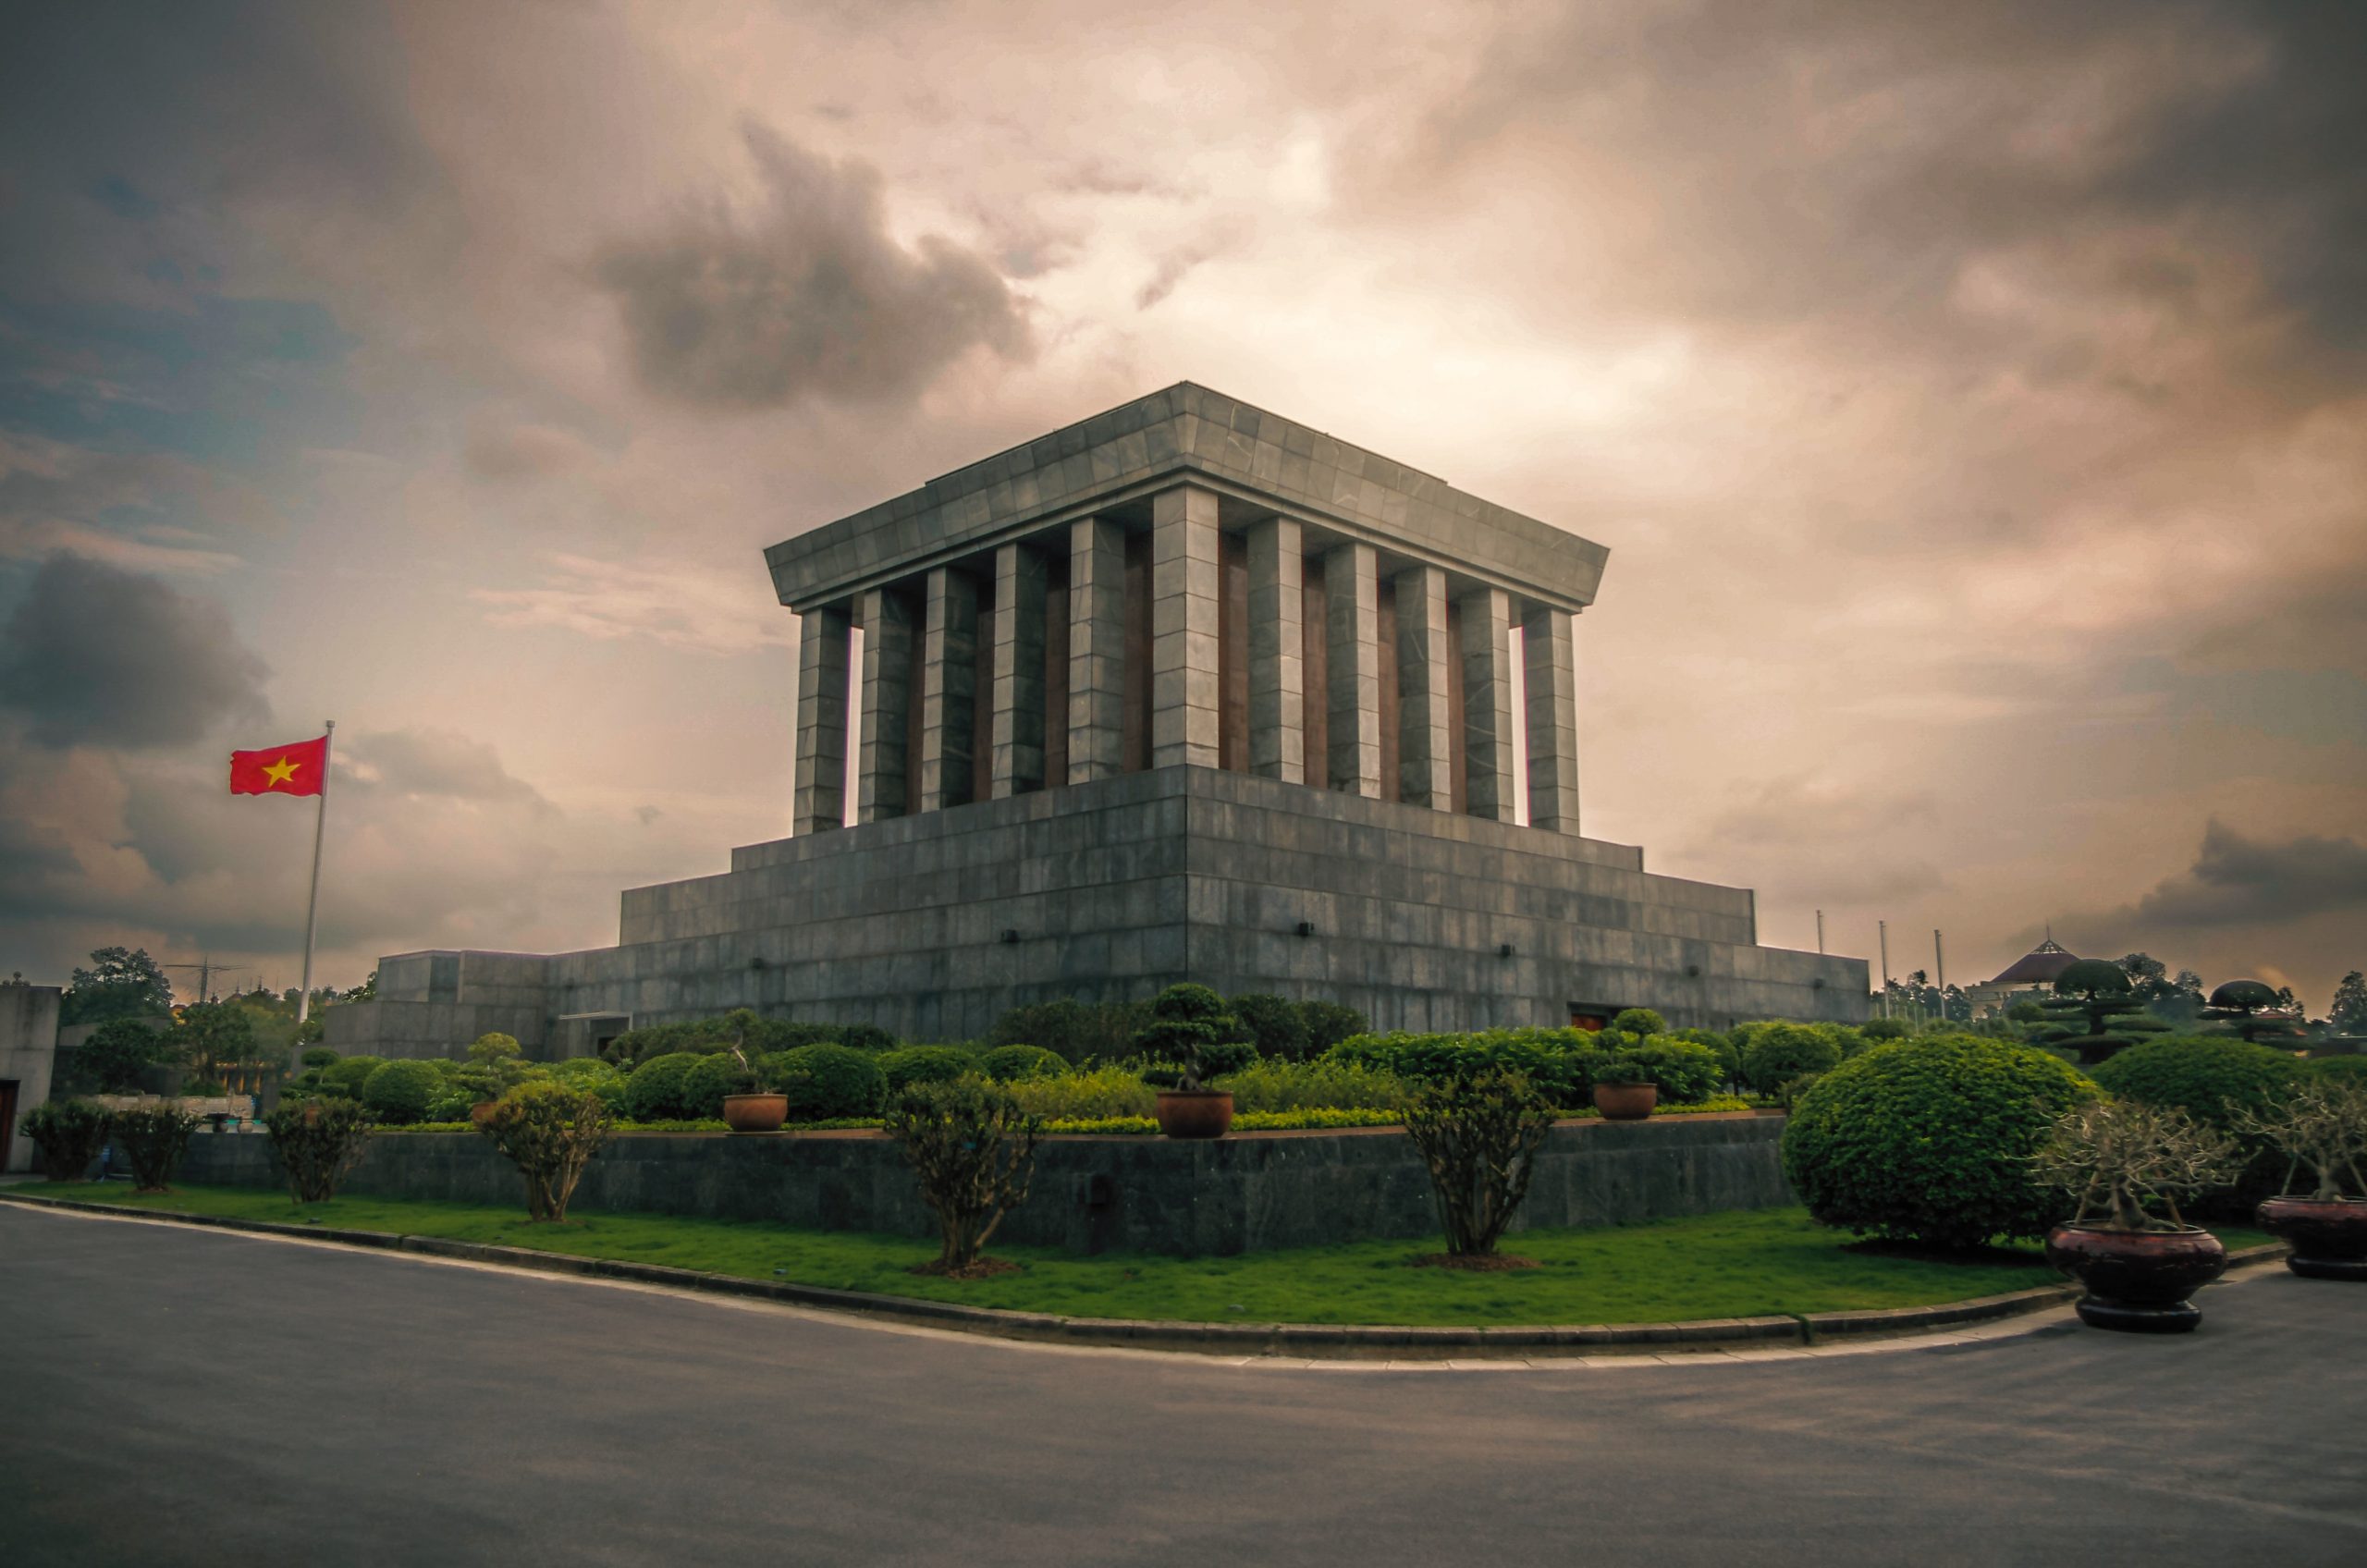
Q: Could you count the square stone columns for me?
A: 11